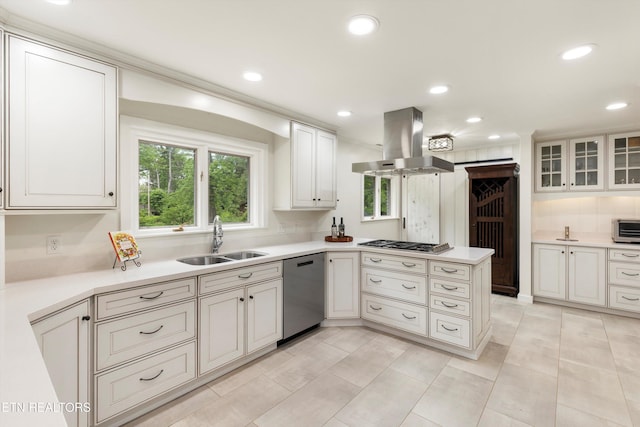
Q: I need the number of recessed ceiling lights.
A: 9